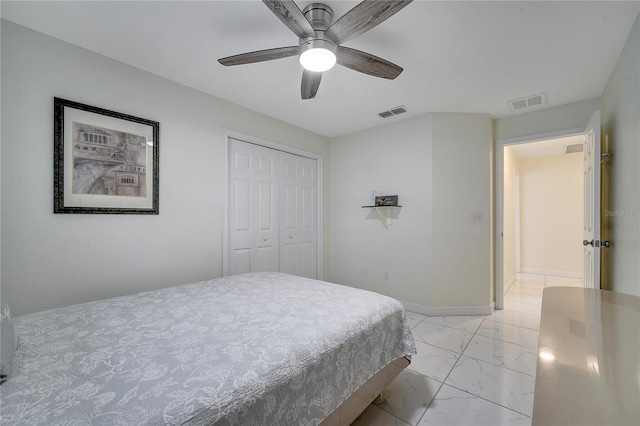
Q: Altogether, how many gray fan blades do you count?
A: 5